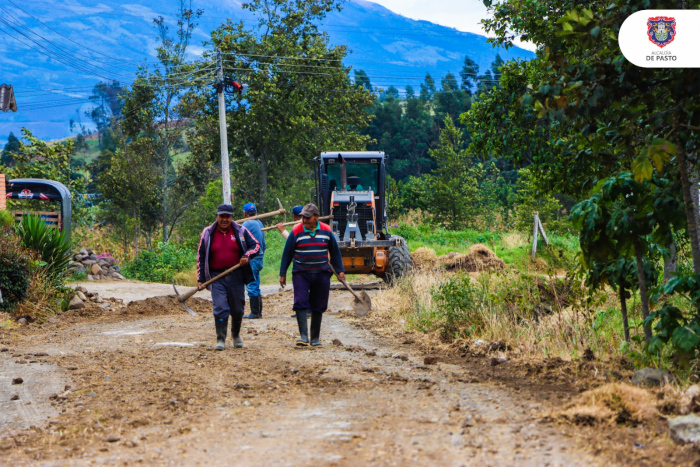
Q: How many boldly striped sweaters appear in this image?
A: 1